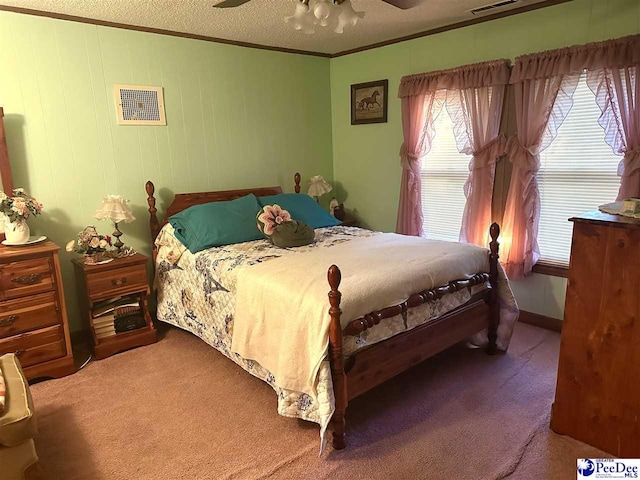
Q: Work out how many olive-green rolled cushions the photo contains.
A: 1